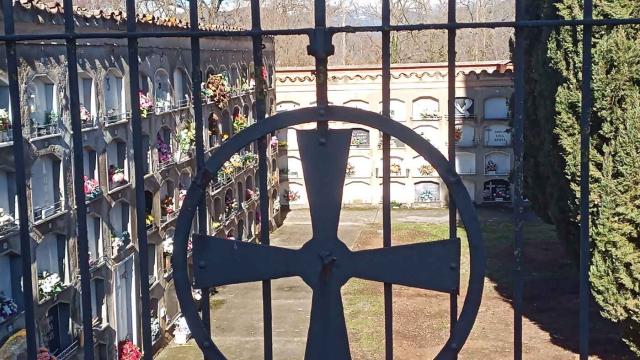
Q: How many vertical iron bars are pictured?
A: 10